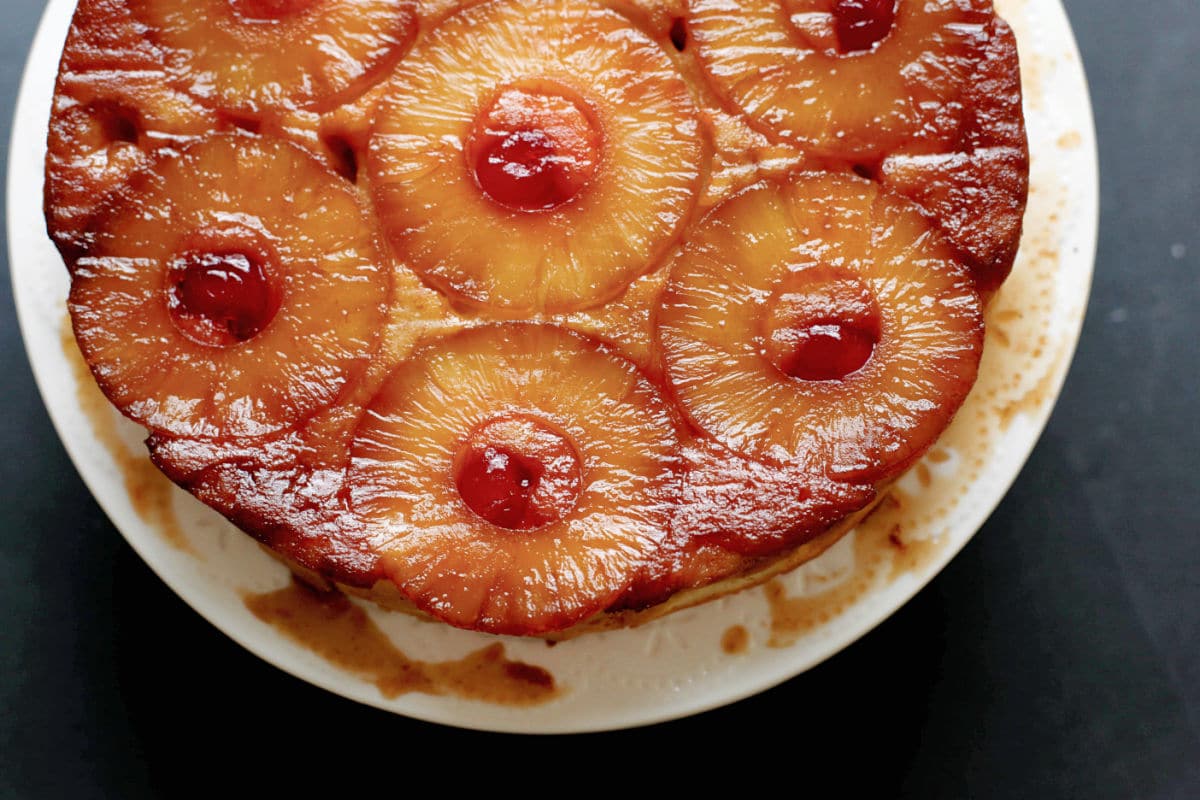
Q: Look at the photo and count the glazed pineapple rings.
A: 6